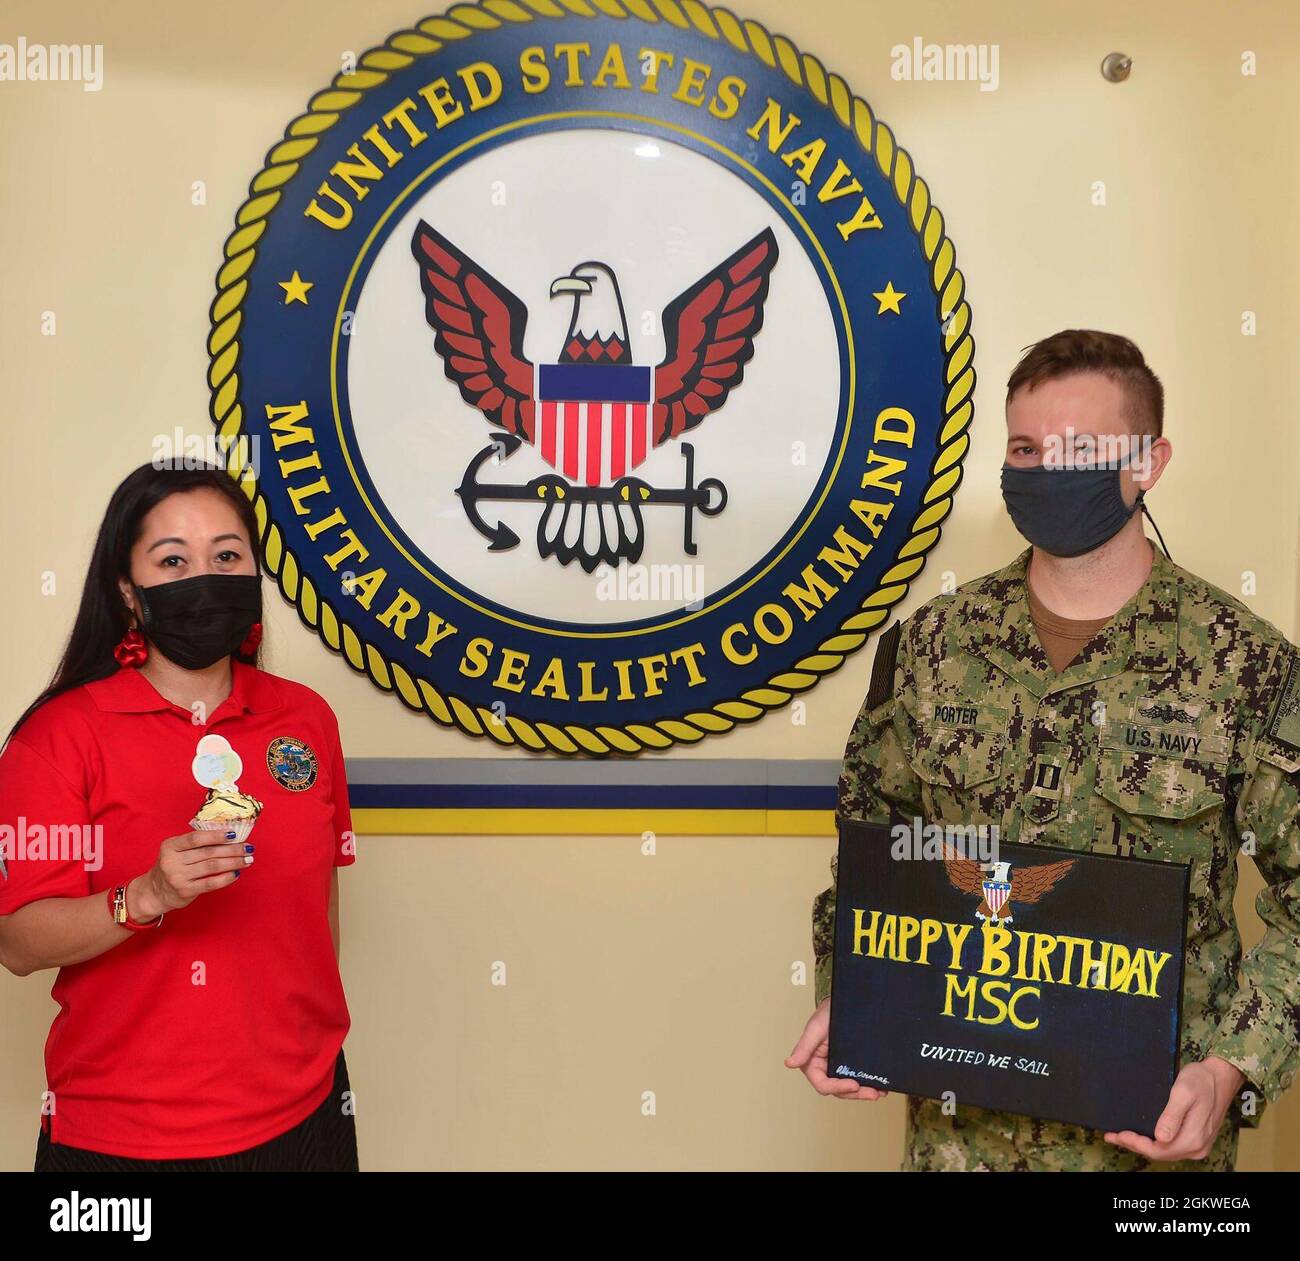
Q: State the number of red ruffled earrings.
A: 2